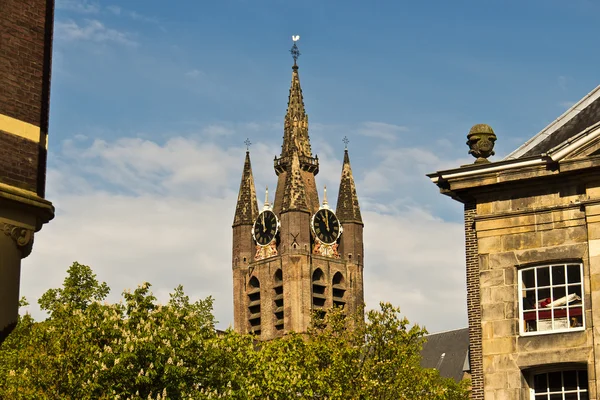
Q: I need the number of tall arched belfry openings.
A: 4